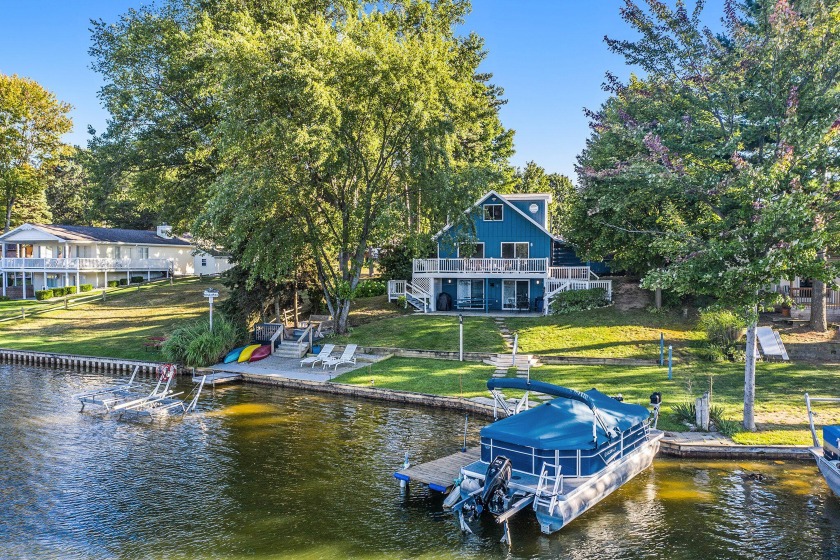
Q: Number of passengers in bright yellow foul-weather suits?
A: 0